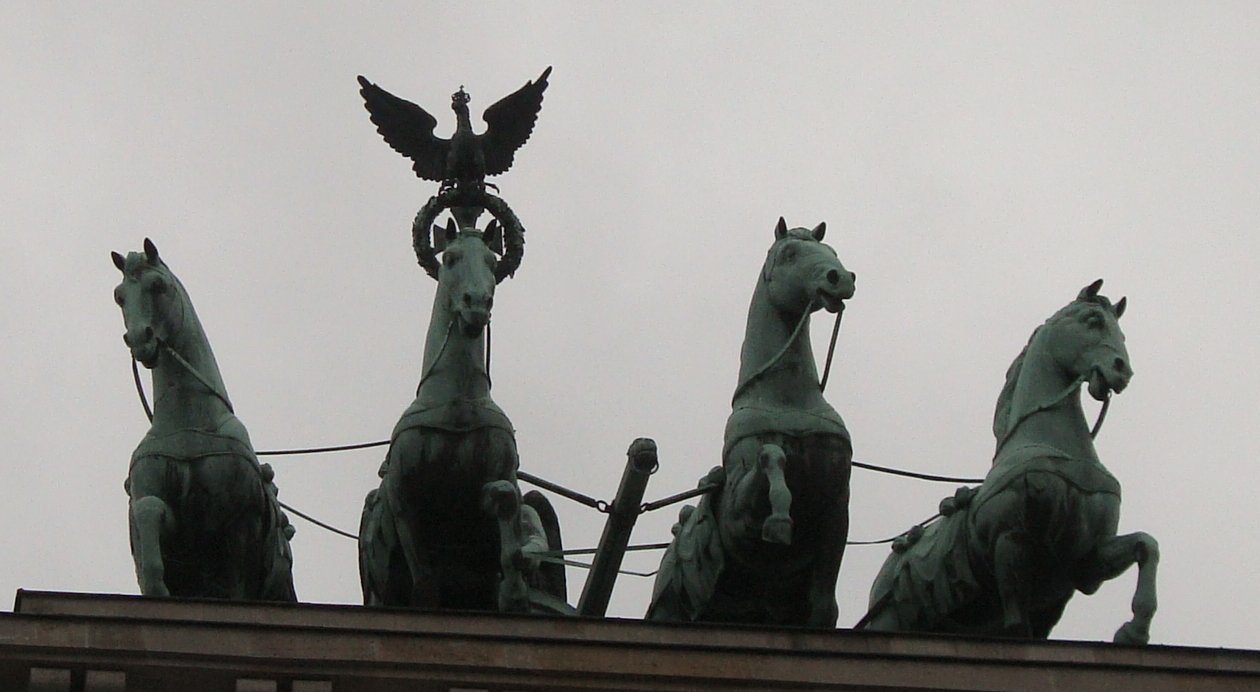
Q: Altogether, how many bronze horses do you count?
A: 4